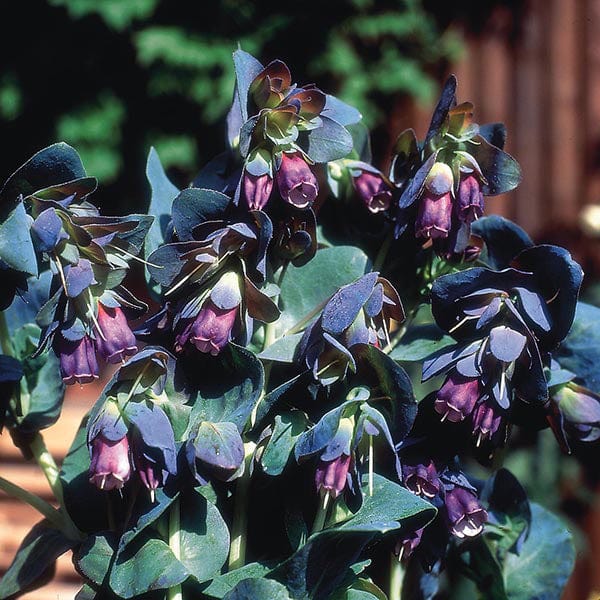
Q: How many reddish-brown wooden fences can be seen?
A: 1